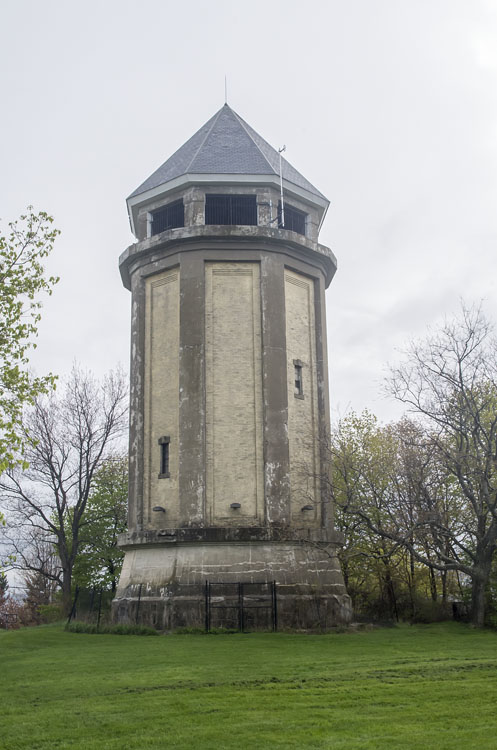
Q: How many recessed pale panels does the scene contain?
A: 3